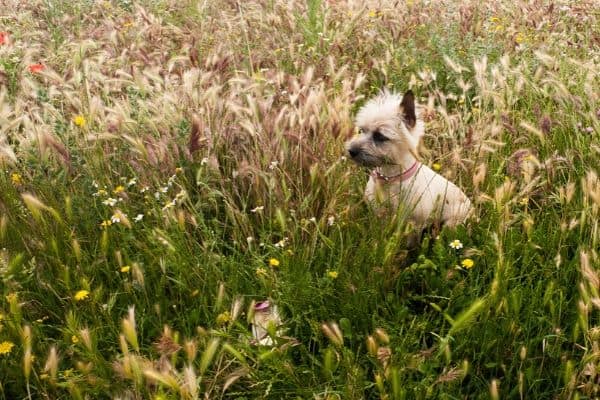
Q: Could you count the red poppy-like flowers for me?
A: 2